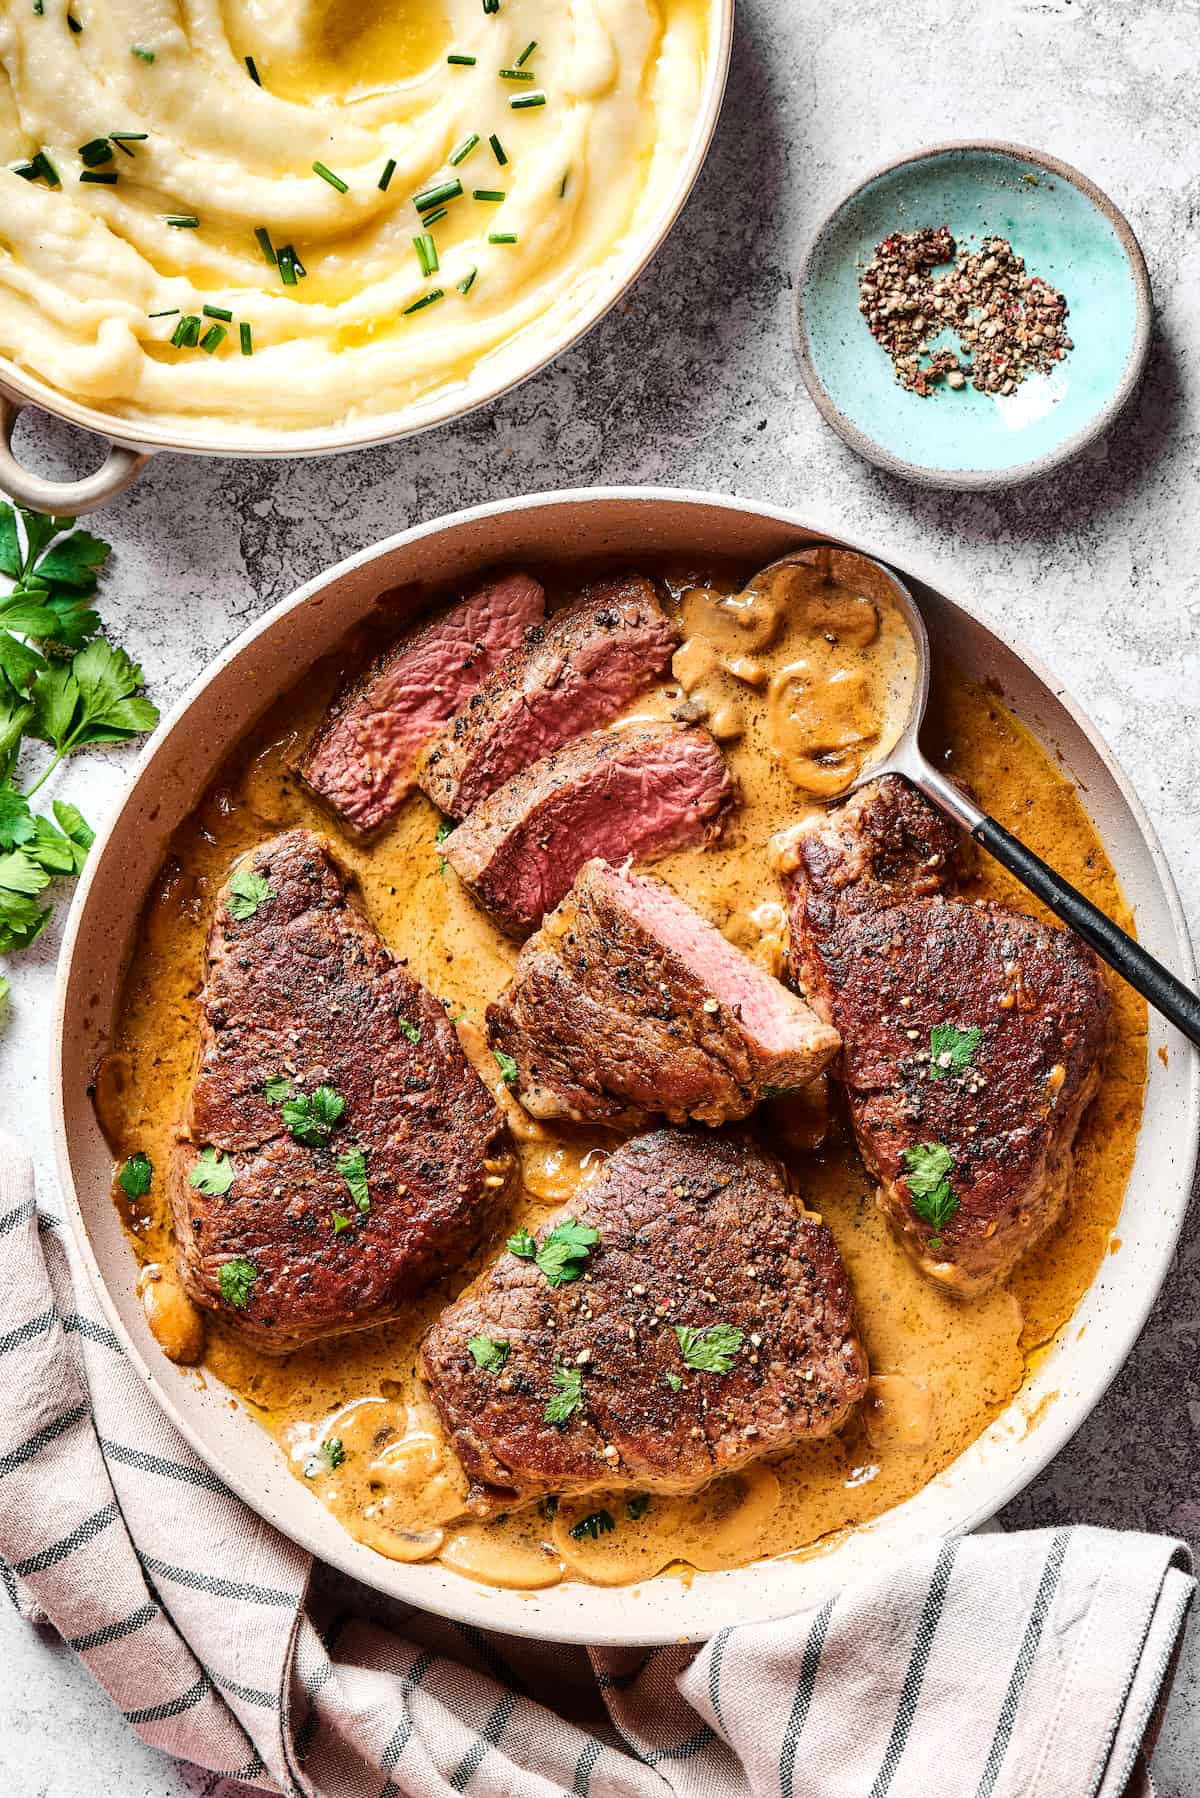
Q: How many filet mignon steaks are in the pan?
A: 4